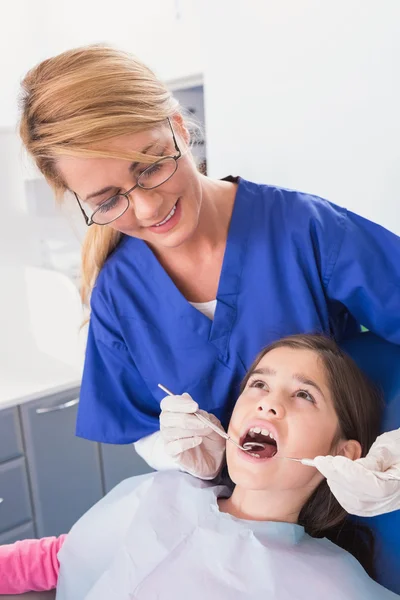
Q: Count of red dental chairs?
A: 0